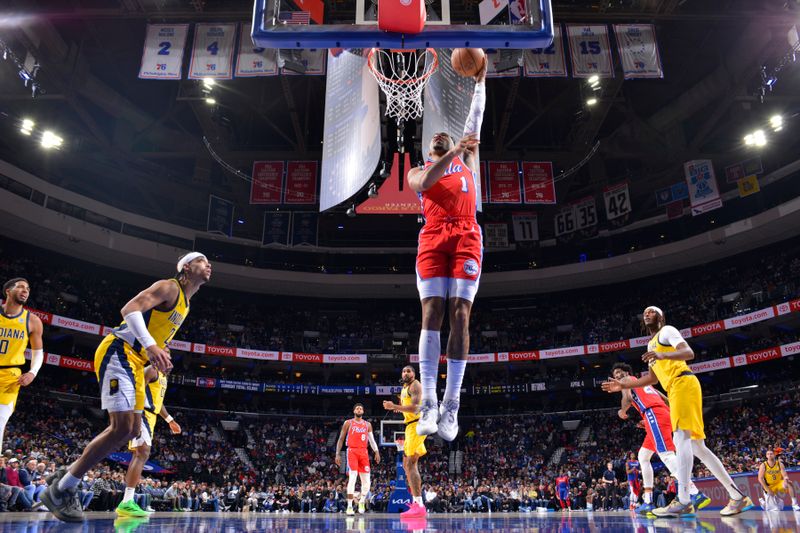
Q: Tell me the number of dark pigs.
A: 0